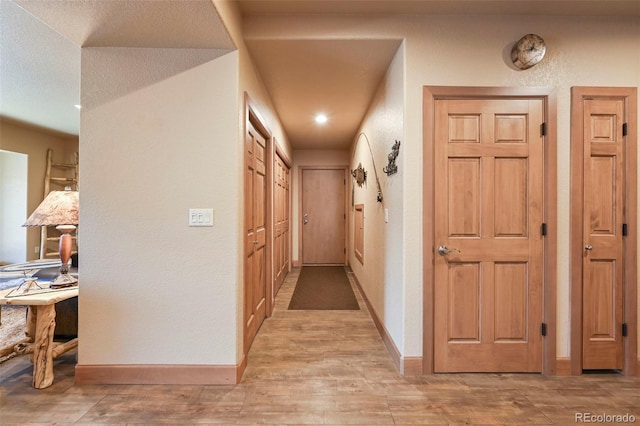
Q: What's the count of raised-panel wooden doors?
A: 4